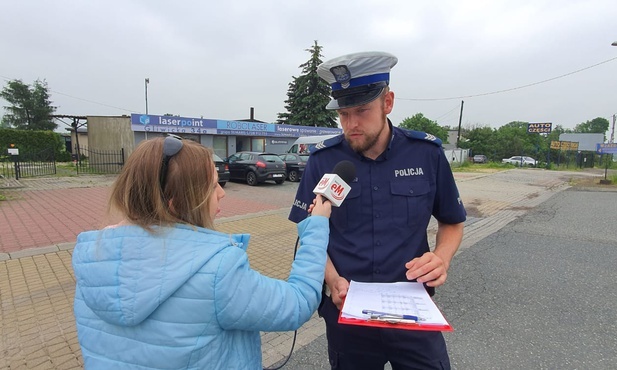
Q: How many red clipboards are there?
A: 1